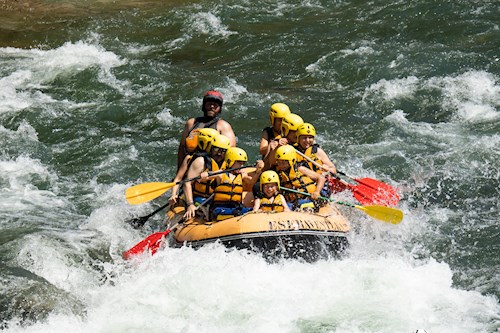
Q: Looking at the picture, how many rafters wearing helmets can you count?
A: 9